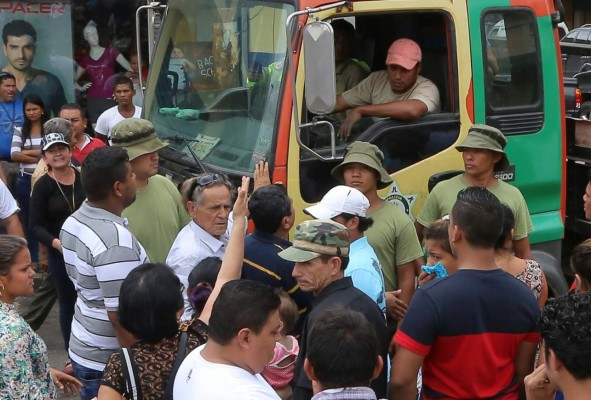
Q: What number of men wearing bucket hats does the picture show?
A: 3